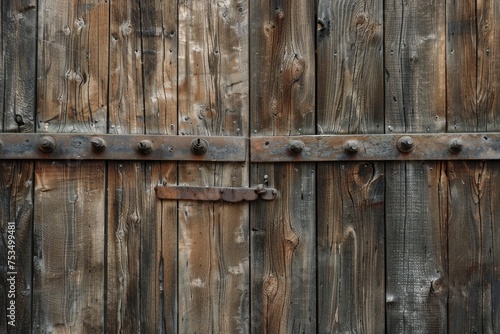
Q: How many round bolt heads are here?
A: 8